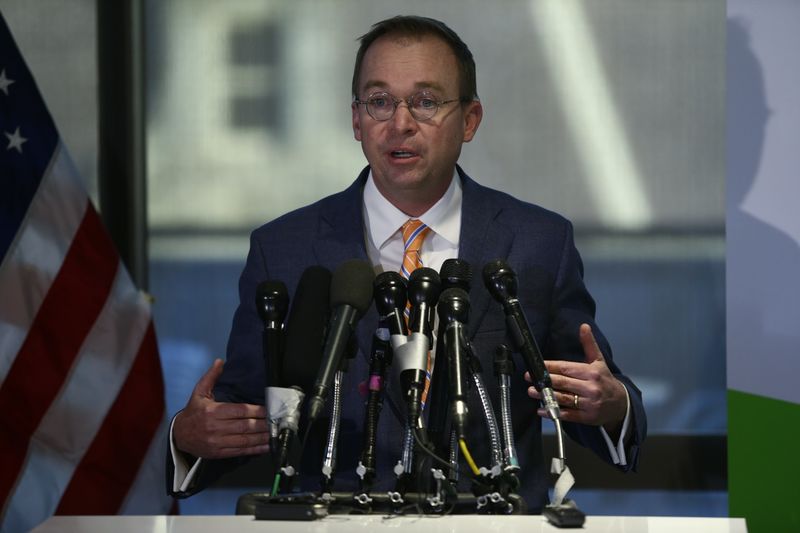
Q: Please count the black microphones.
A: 8